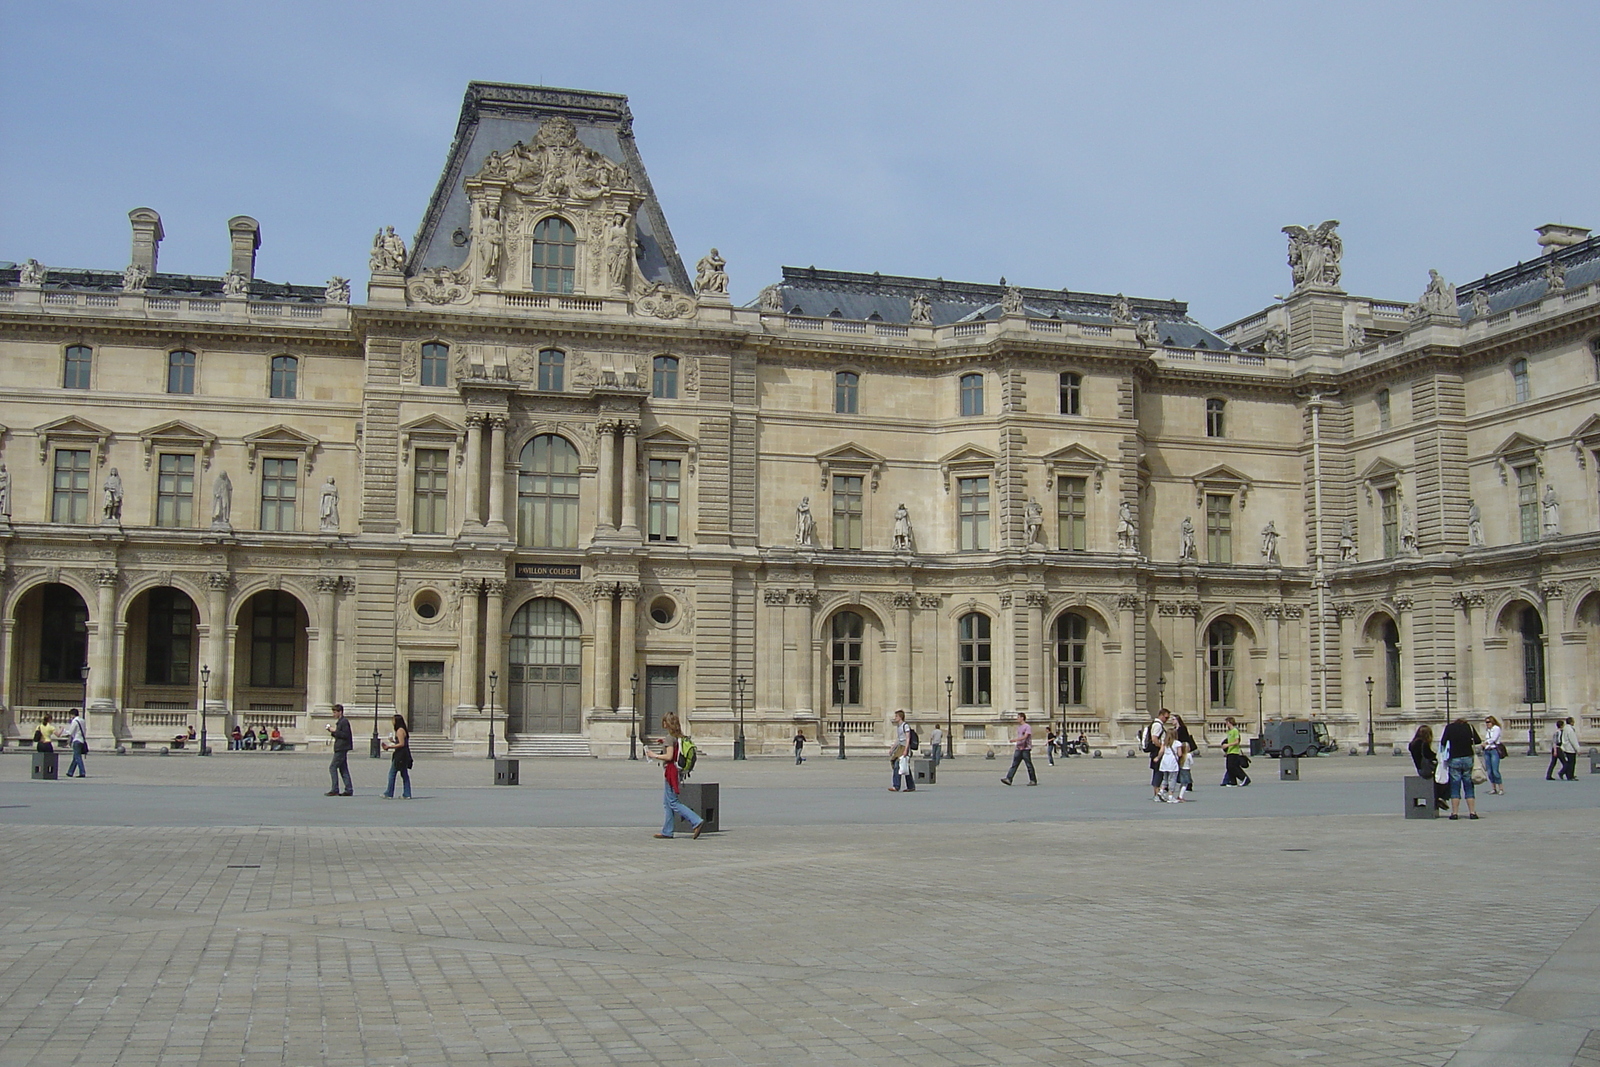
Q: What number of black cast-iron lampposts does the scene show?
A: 14